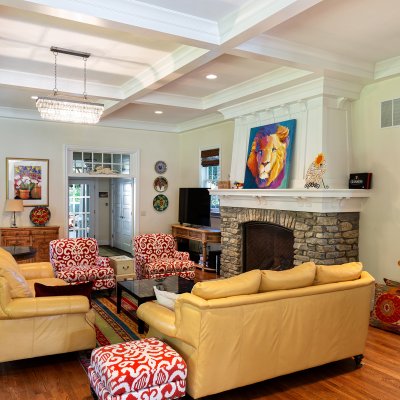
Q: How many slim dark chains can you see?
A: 2